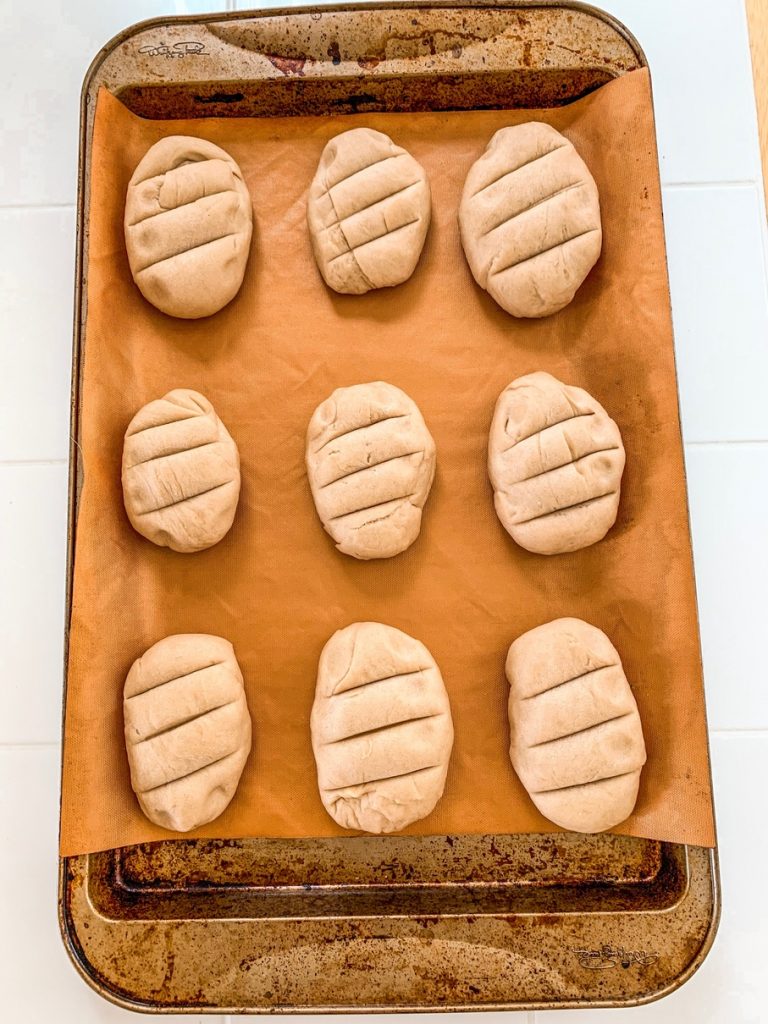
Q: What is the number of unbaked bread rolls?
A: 9